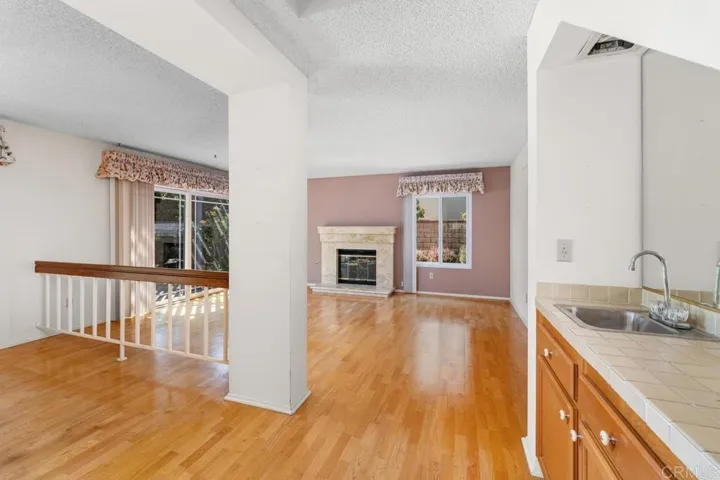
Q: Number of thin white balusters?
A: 13